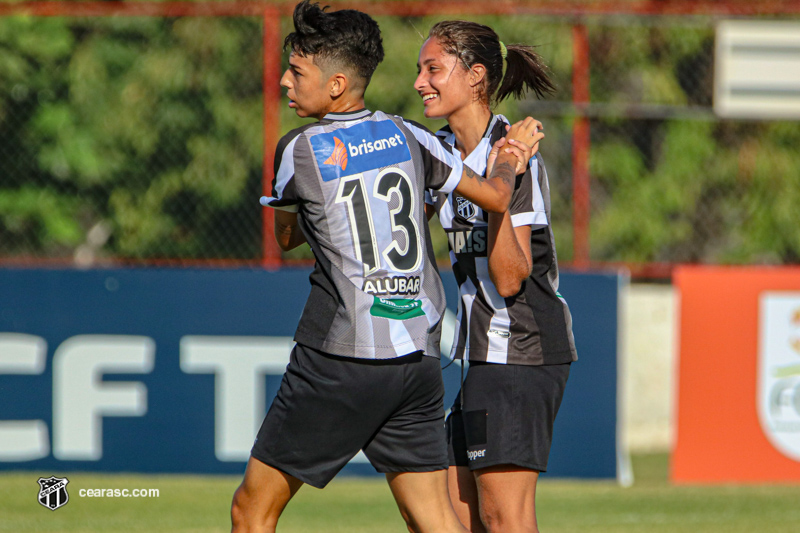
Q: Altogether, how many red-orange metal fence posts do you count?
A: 2